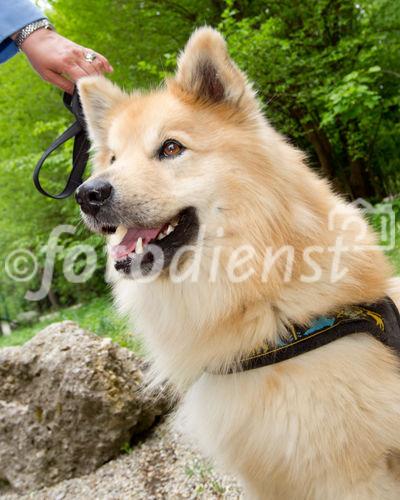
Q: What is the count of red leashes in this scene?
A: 0